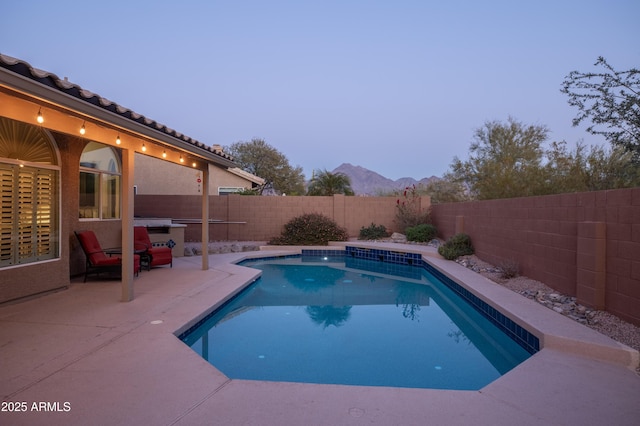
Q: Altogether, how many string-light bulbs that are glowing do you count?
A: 7